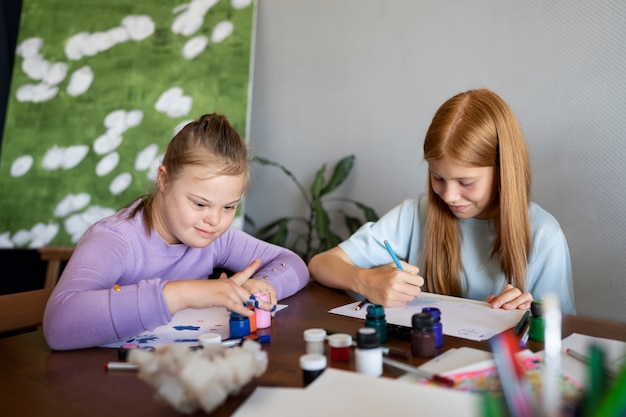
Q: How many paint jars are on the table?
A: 12